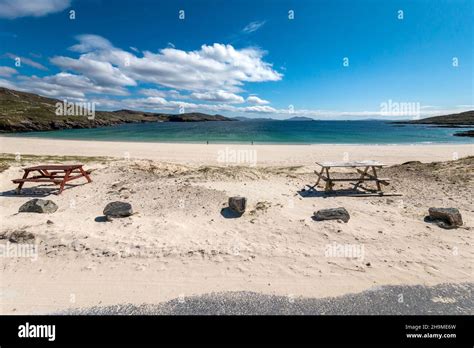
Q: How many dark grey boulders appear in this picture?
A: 5